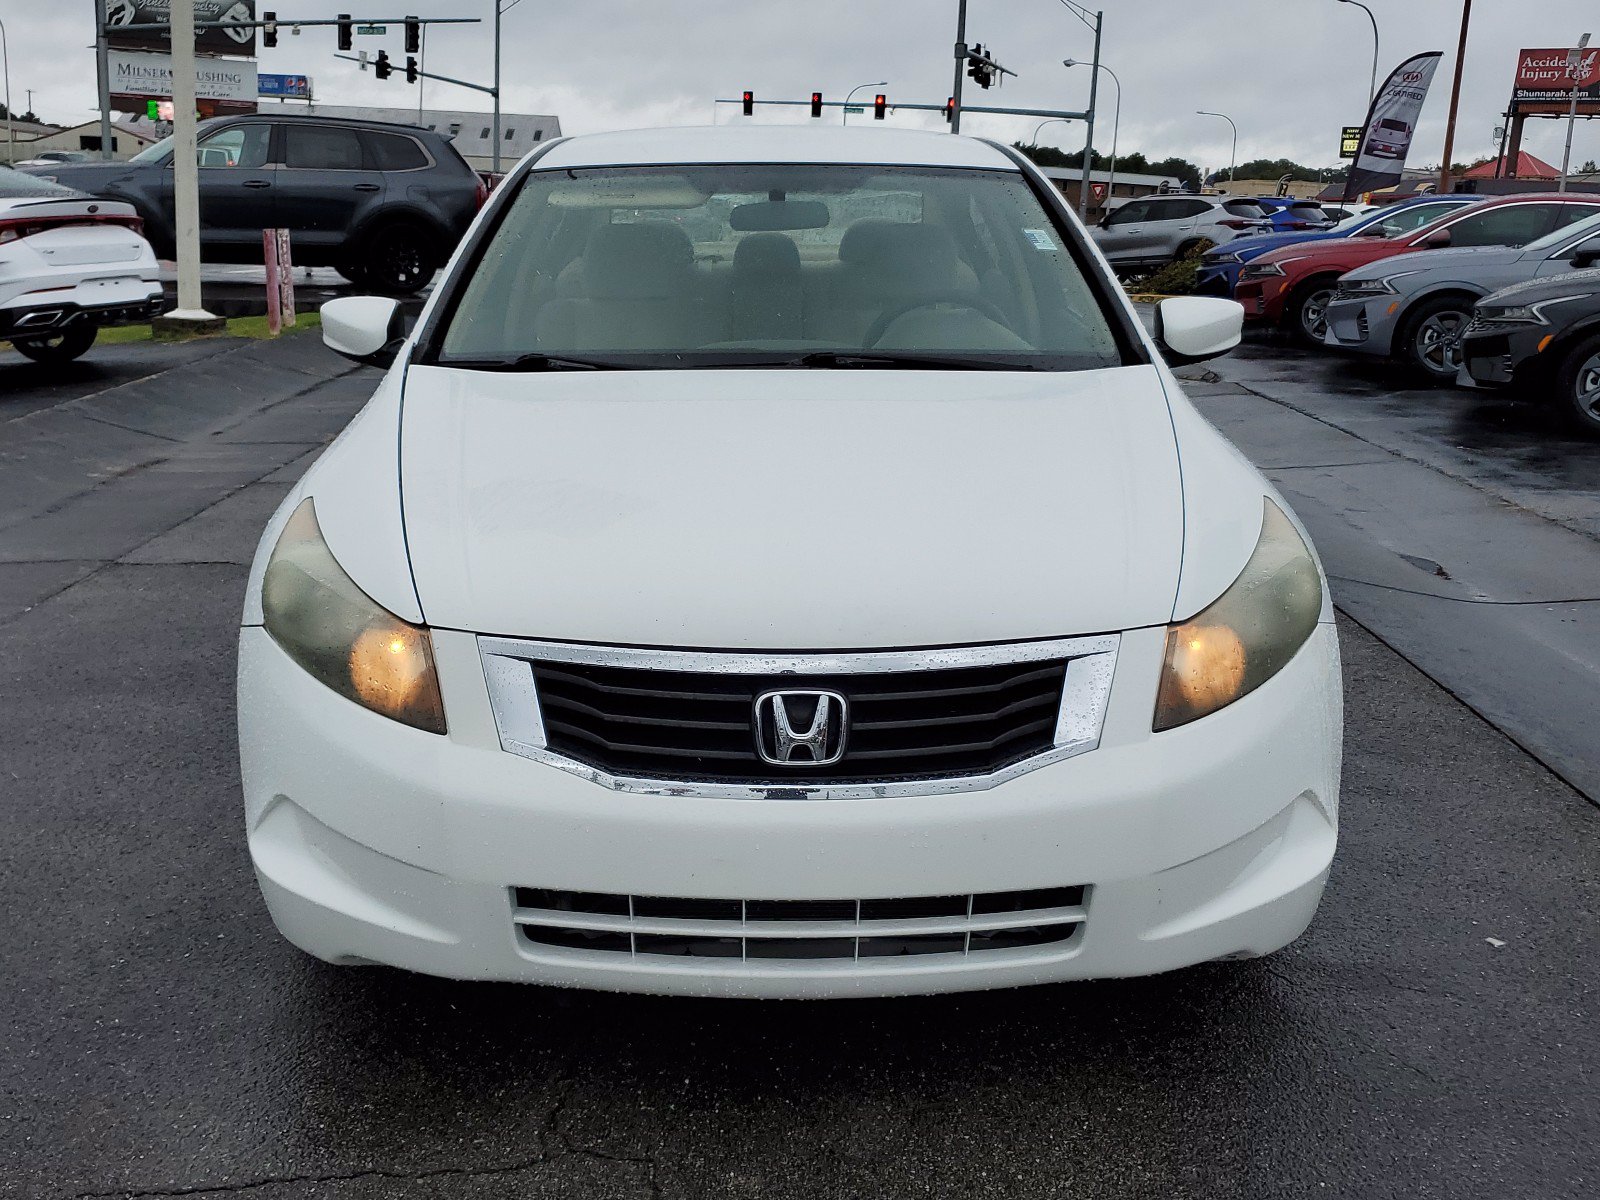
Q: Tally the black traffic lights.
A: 11